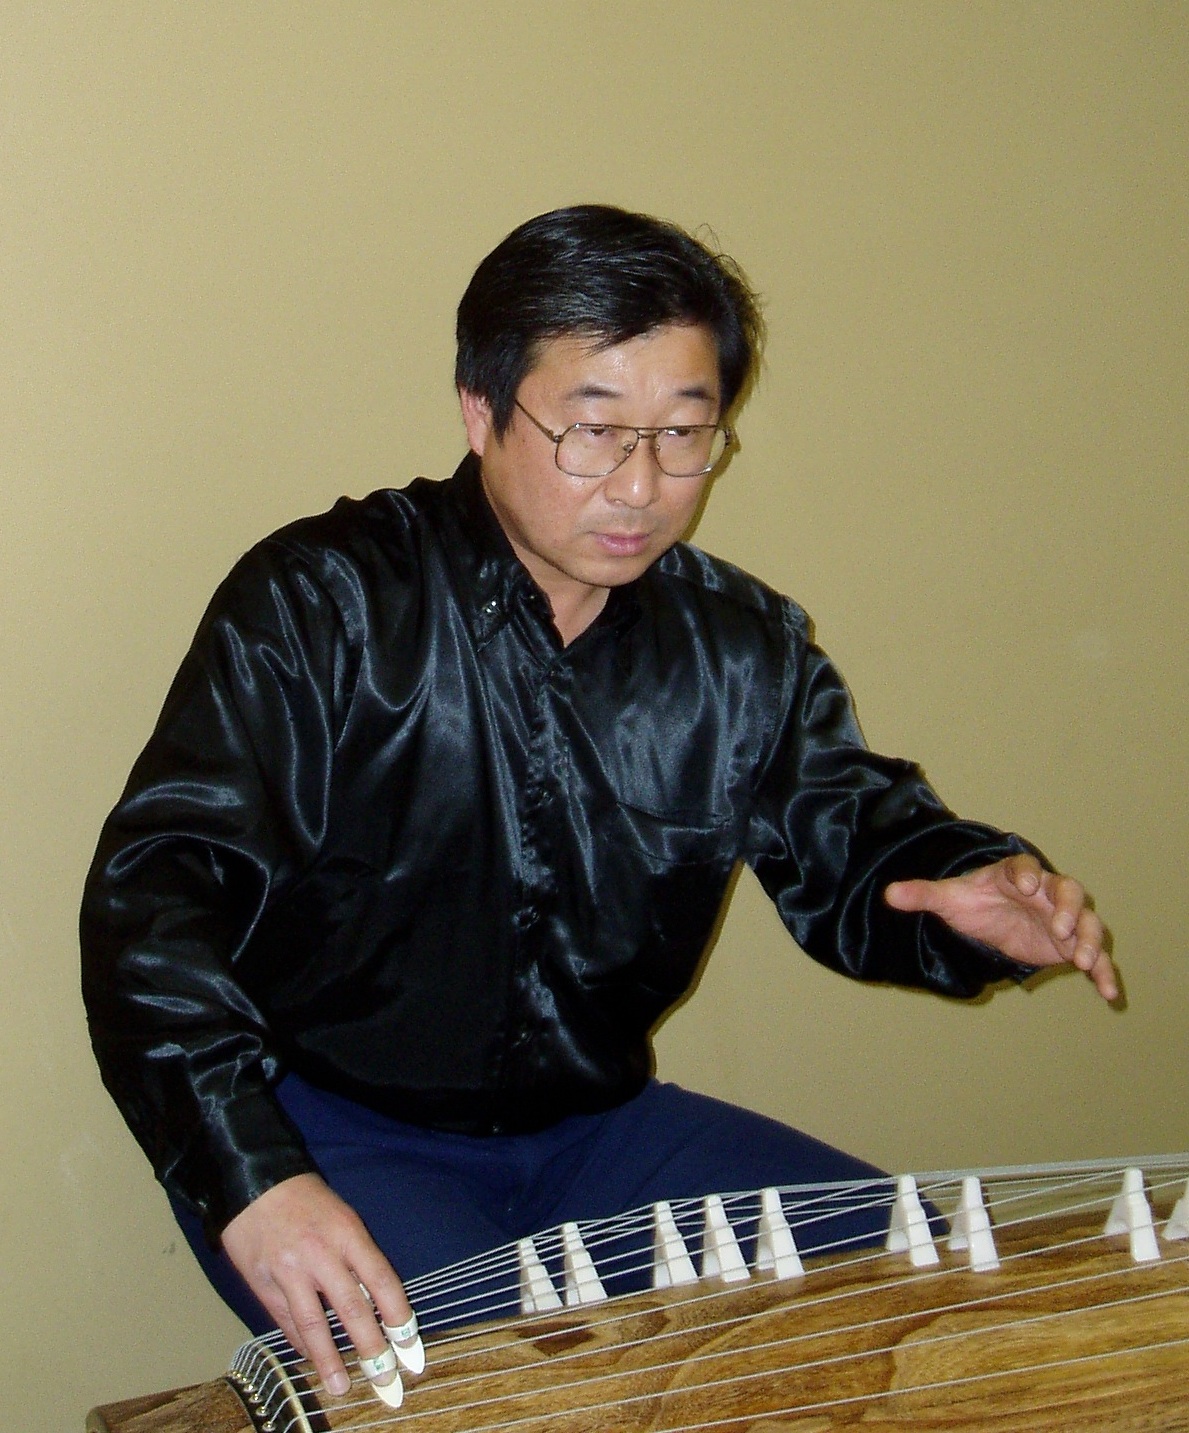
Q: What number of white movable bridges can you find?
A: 9